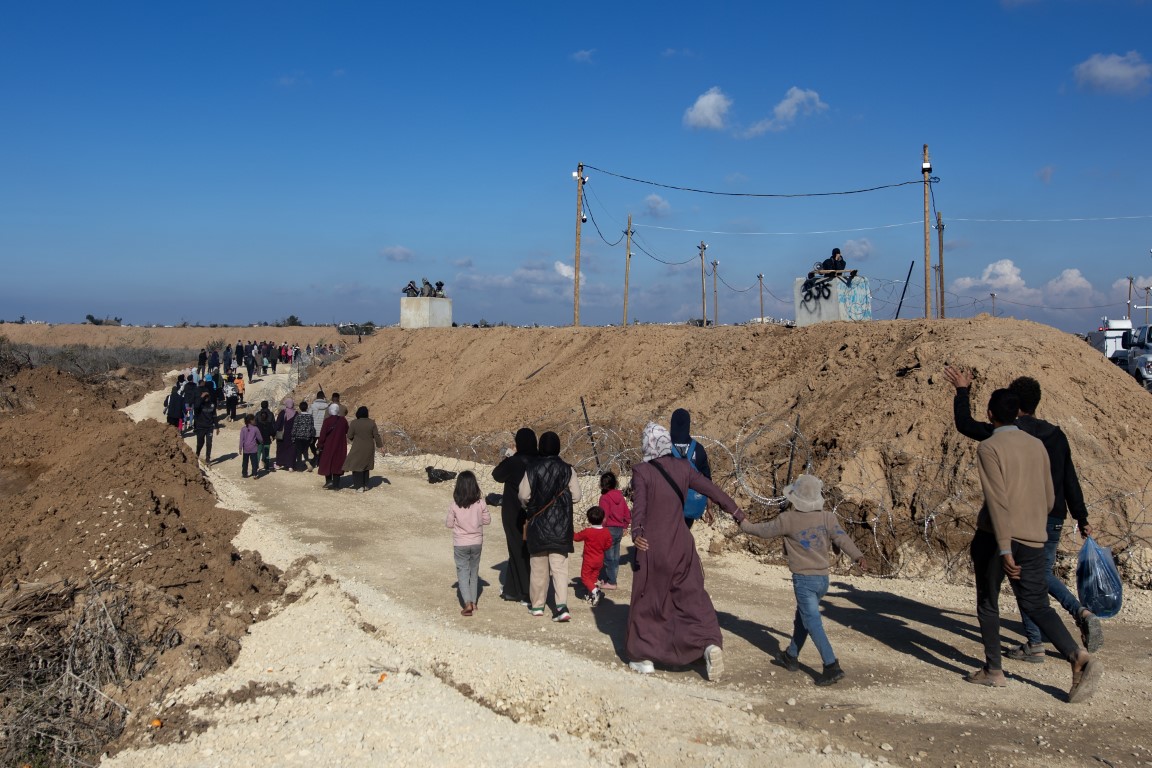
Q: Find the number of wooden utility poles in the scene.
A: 11